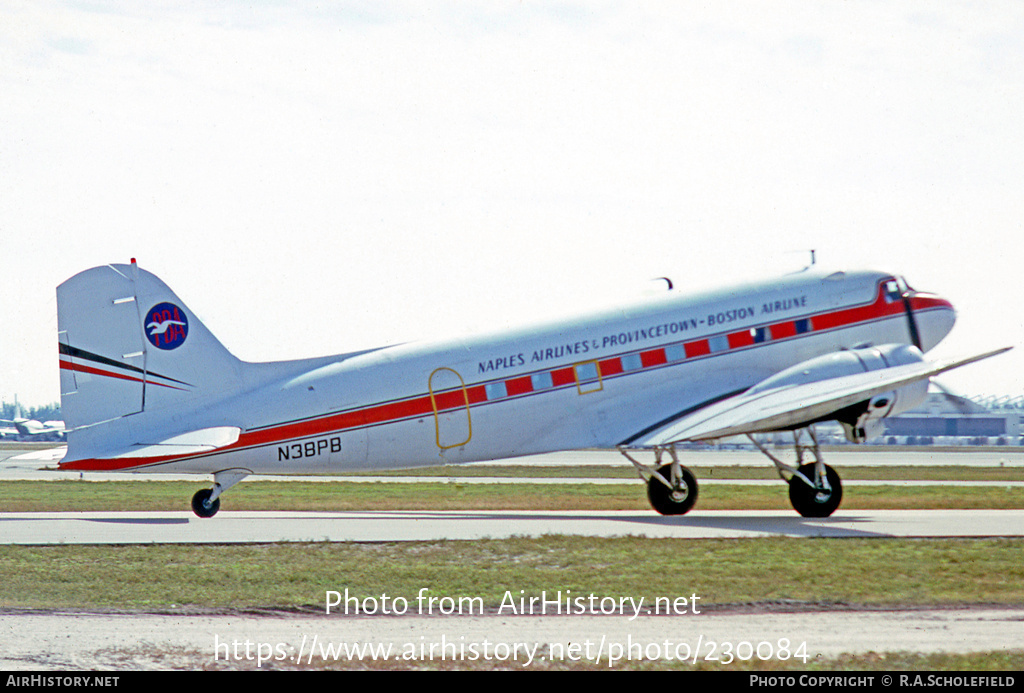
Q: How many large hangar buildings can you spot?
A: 1